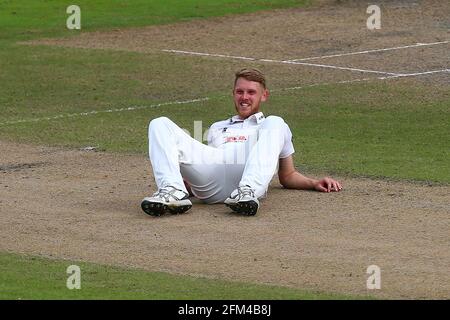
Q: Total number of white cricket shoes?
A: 2